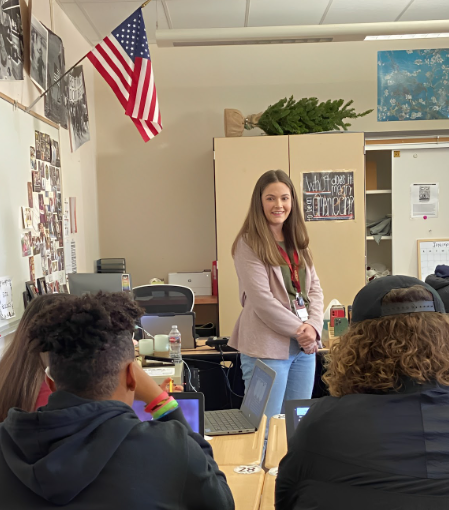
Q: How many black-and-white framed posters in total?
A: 4